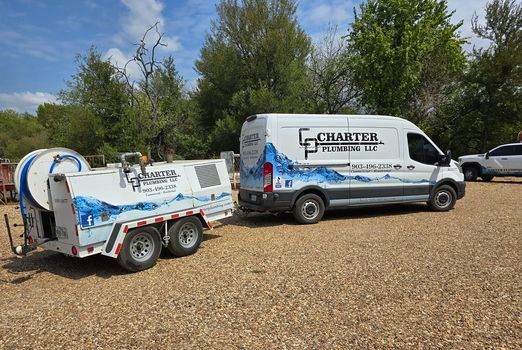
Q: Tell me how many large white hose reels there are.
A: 1